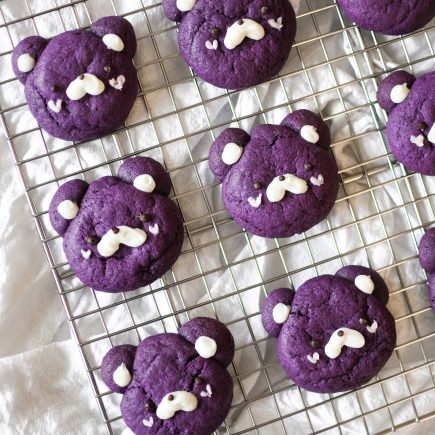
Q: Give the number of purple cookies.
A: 9